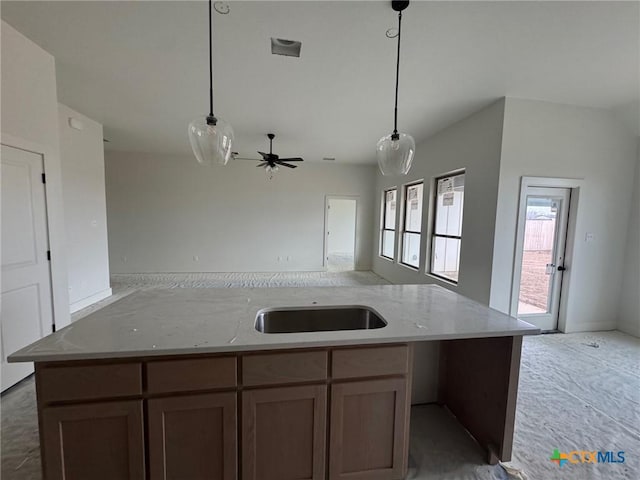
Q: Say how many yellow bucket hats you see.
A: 0